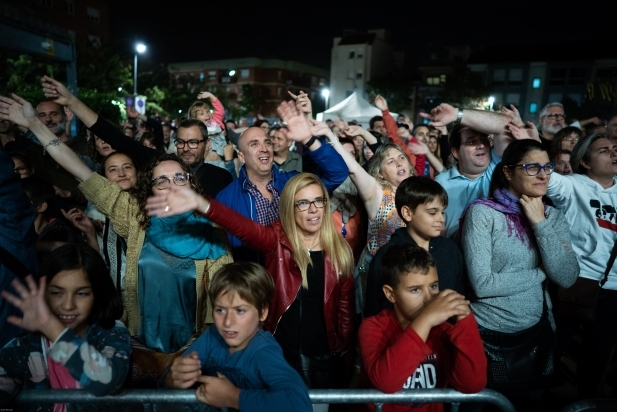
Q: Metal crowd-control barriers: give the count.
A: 2